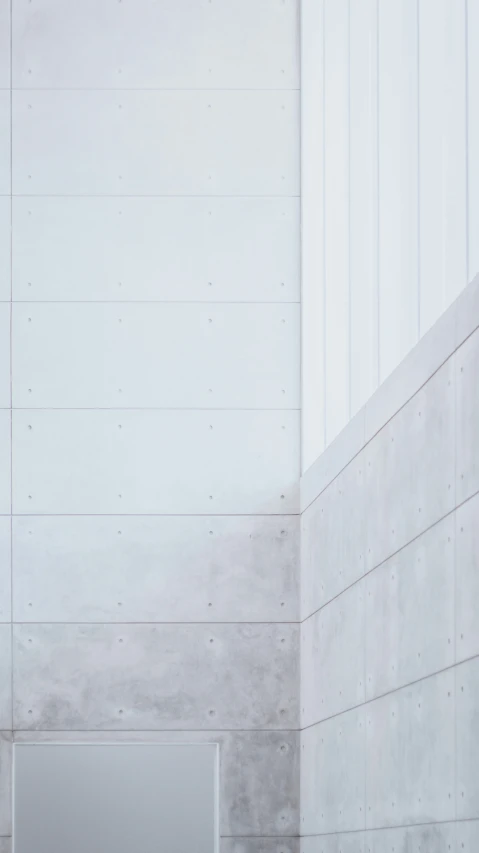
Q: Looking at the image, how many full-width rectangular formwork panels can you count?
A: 7